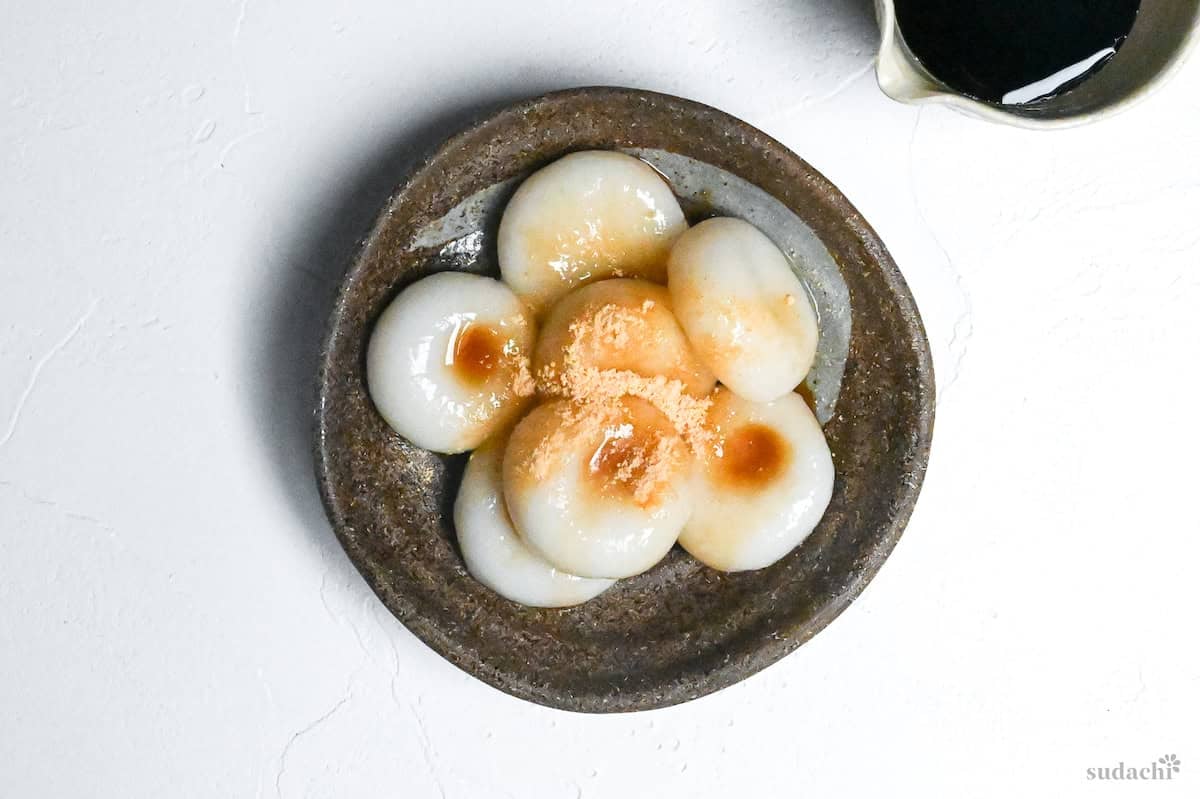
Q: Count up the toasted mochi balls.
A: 7